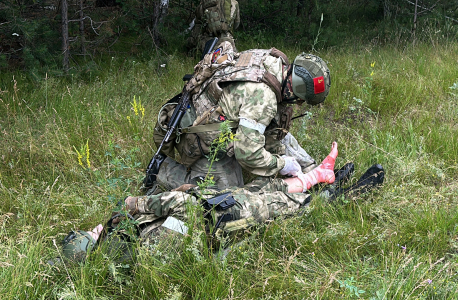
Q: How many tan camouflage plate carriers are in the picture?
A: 1